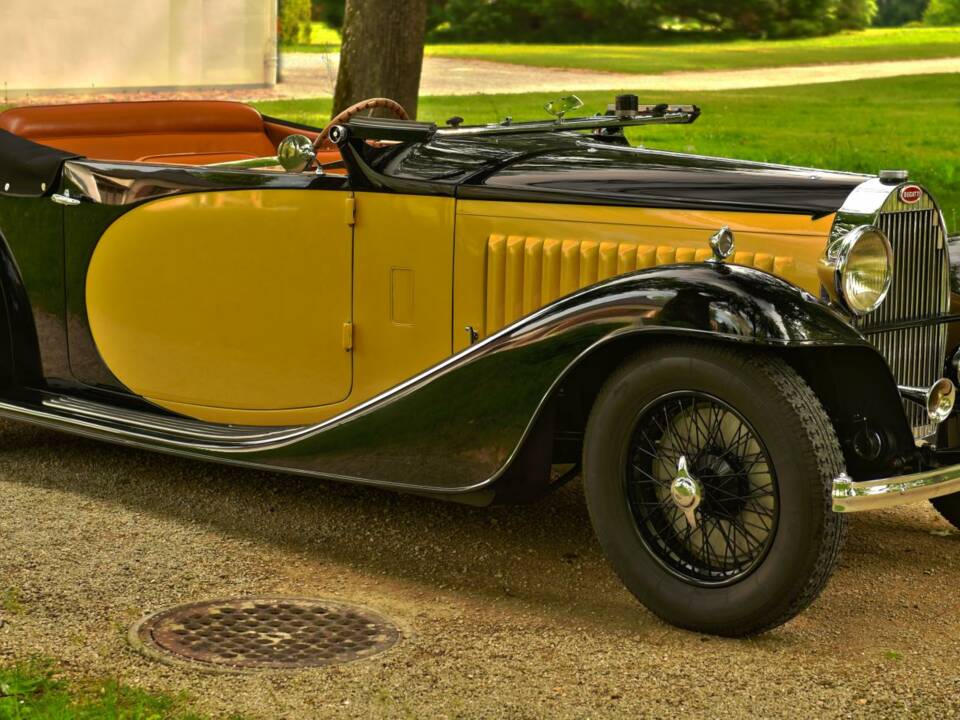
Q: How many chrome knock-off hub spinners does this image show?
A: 1